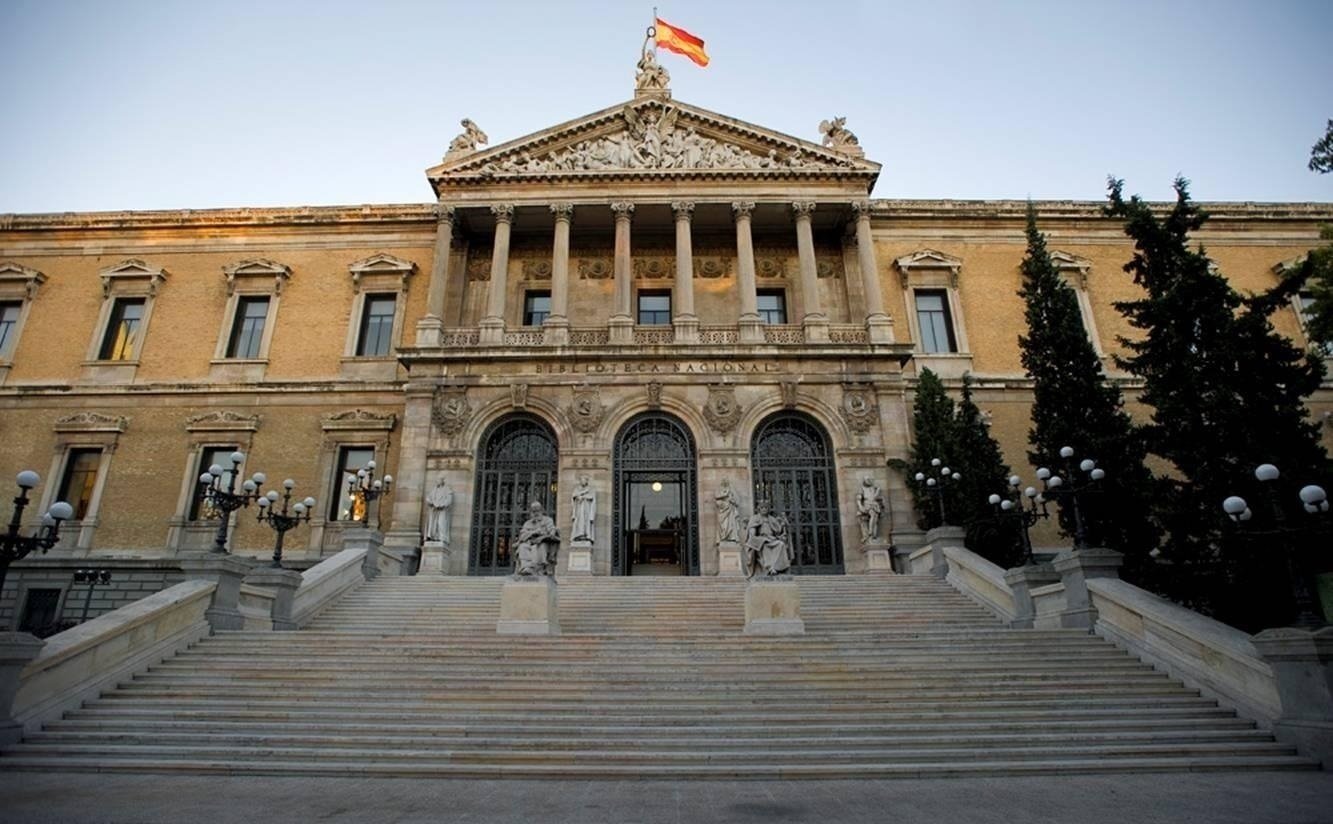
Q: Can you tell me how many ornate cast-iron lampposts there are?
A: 8